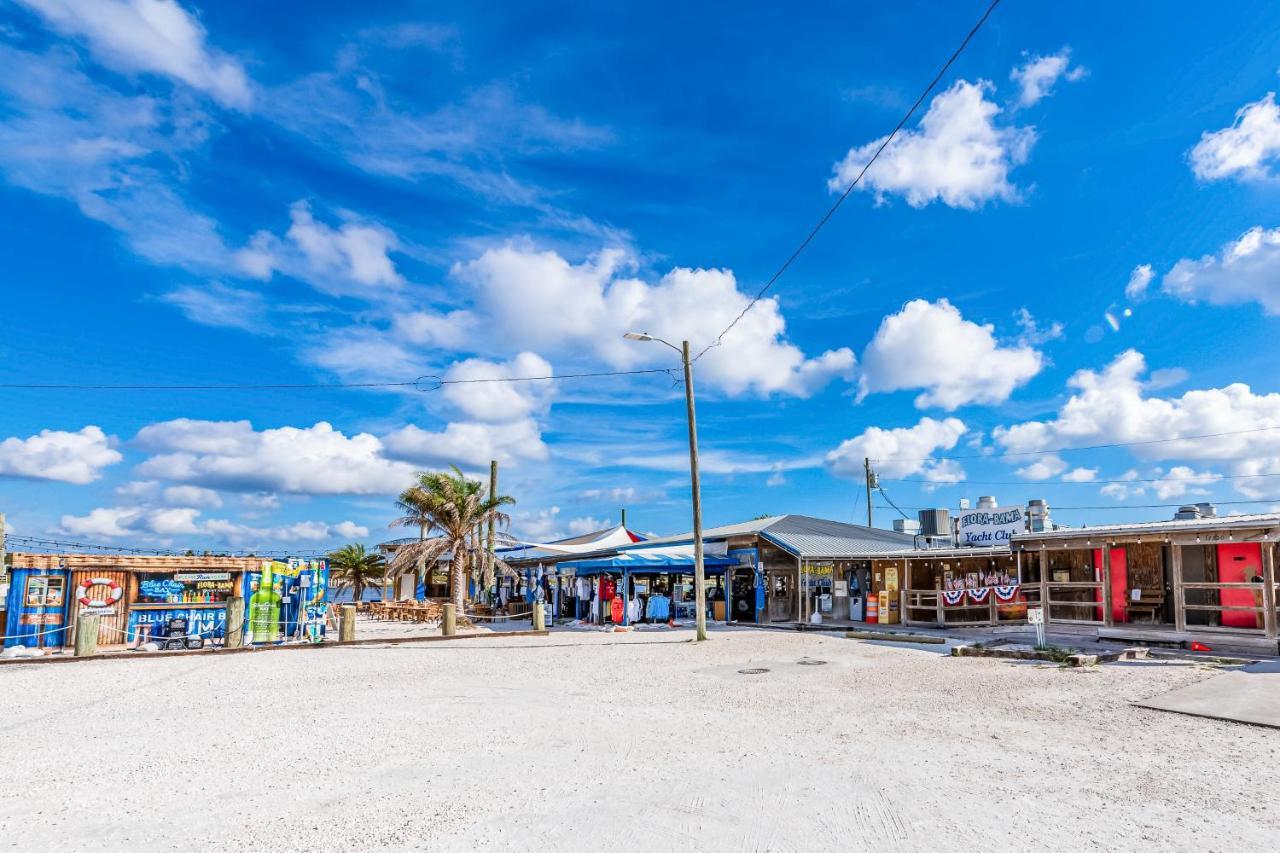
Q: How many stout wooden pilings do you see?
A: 5